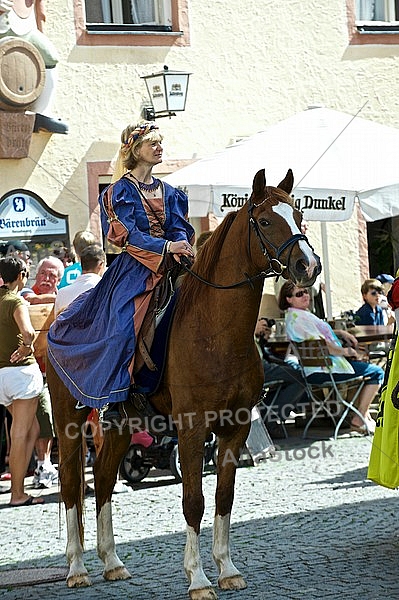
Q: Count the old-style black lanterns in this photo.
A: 1